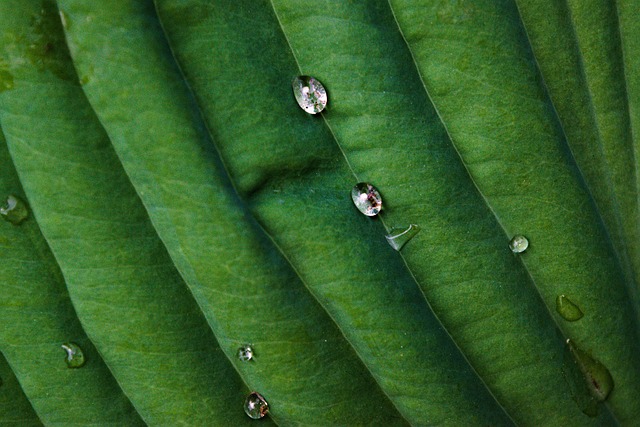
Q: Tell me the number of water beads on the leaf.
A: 10